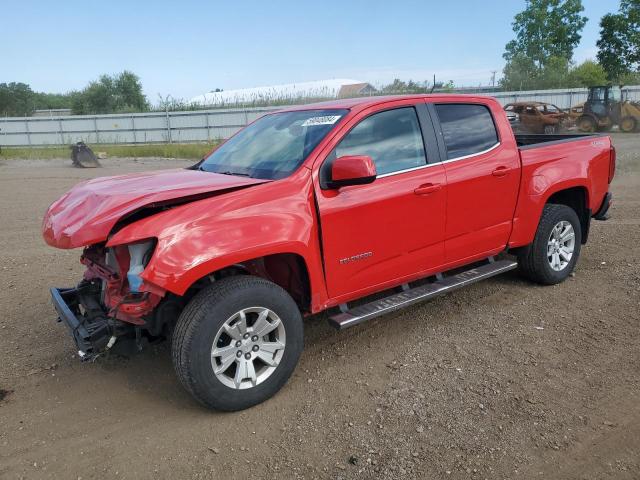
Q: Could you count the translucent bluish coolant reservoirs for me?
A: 1